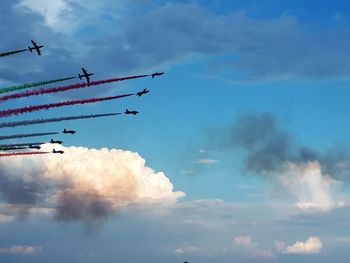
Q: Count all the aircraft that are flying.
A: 9